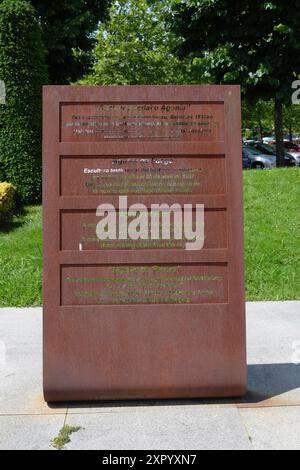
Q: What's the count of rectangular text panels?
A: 4